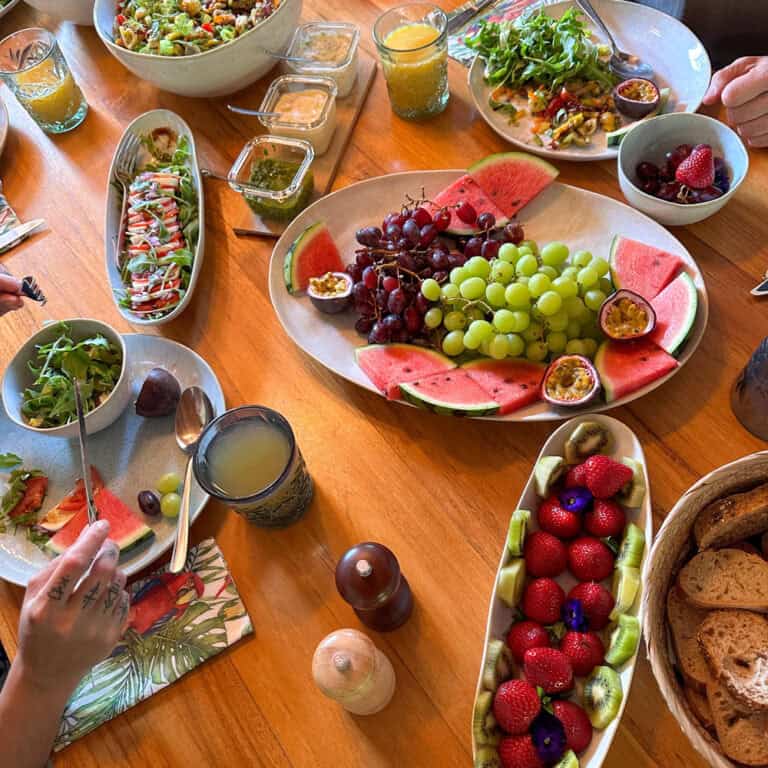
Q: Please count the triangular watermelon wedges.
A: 10